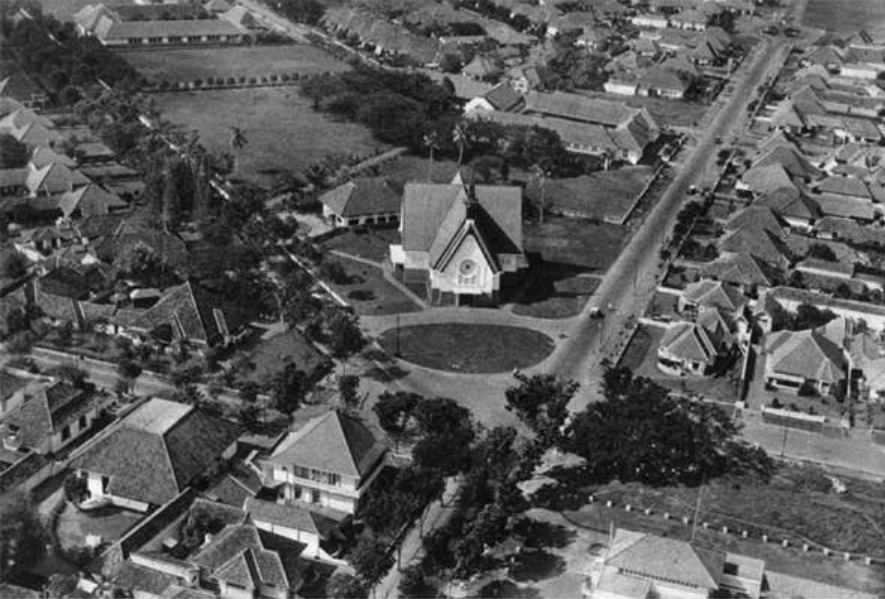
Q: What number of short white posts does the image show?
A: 15